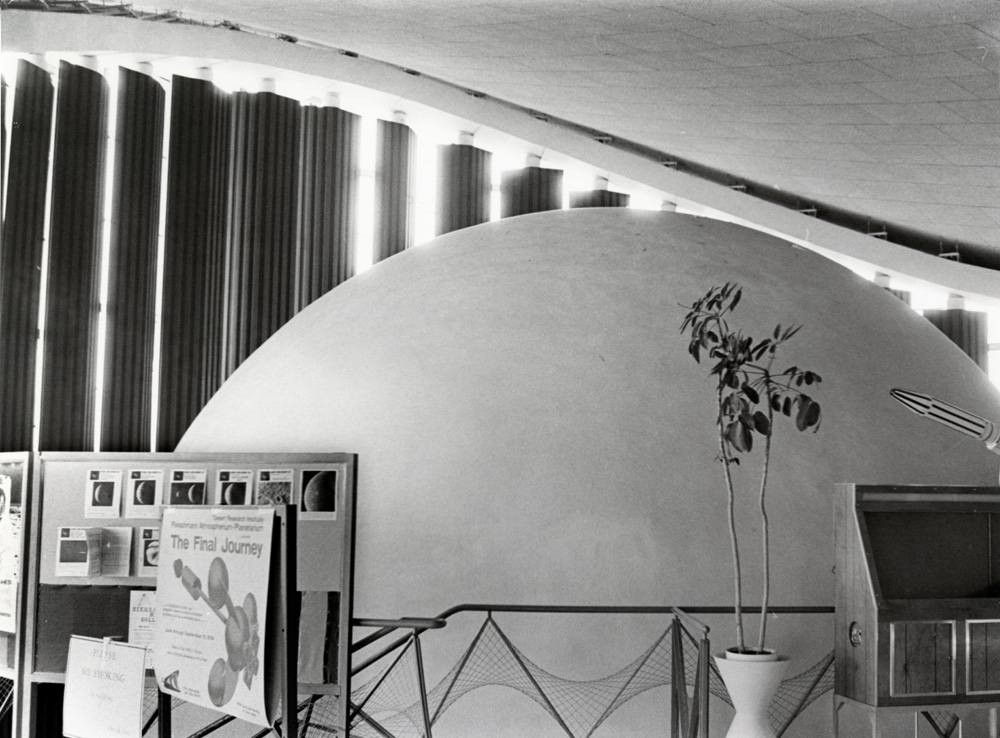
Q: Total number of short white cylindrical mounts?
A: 13